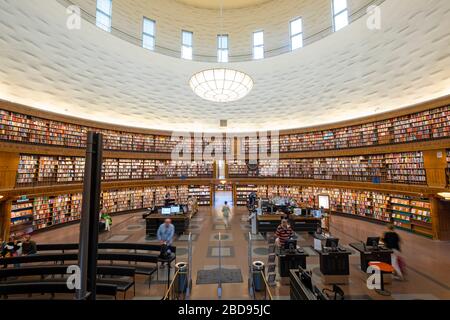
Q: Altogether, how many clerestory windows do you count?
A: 7